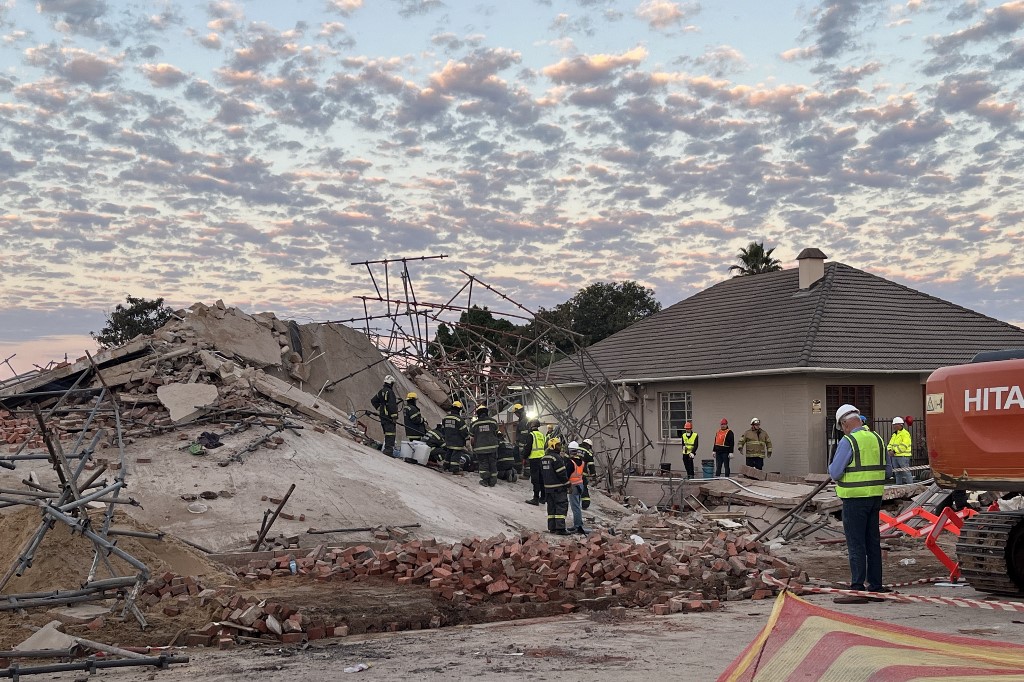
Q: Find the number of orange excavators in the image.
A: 1